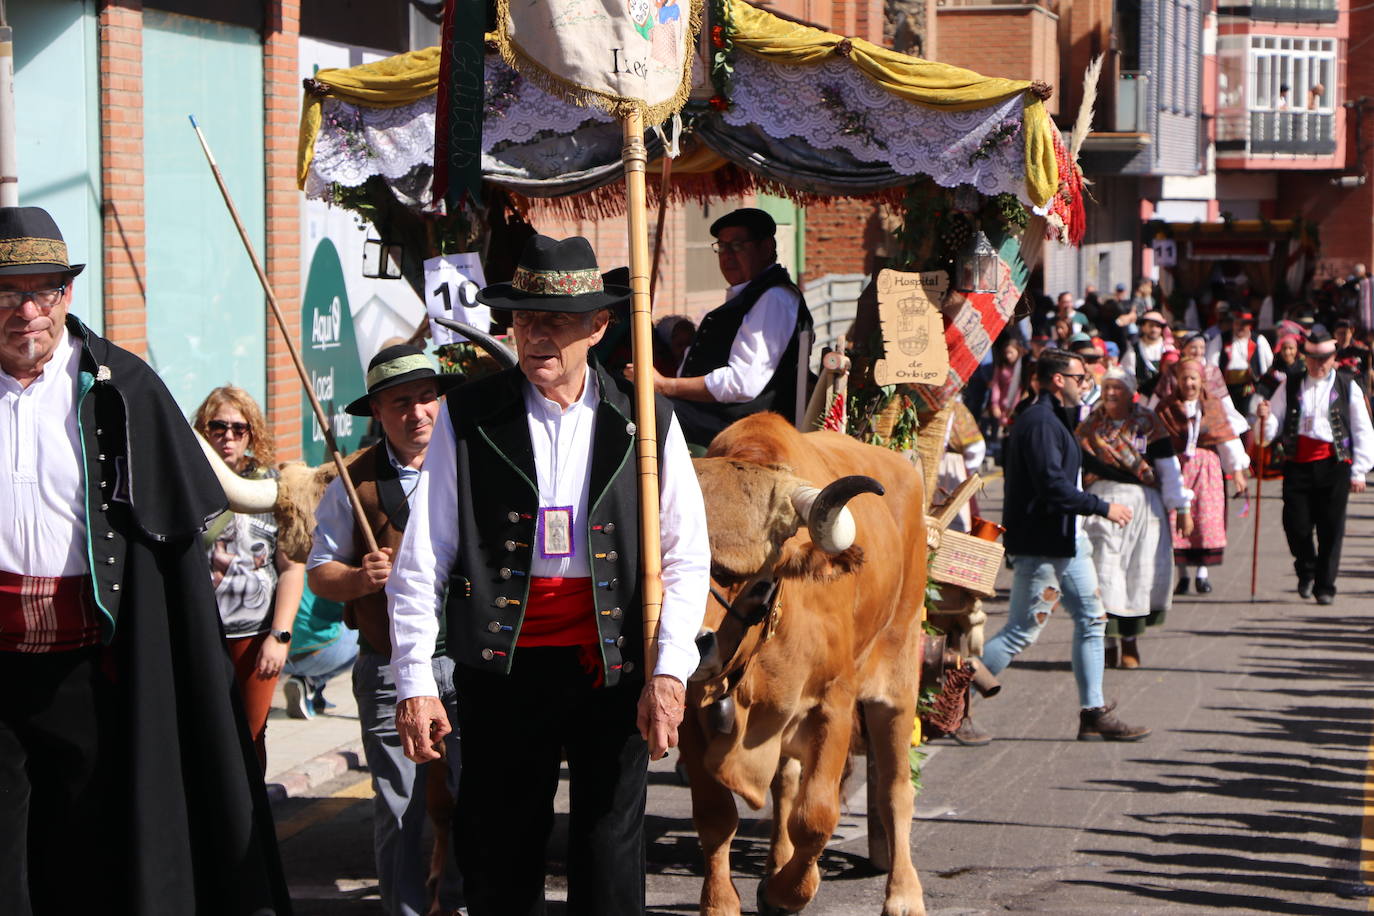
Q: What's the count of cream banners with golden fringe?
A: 1